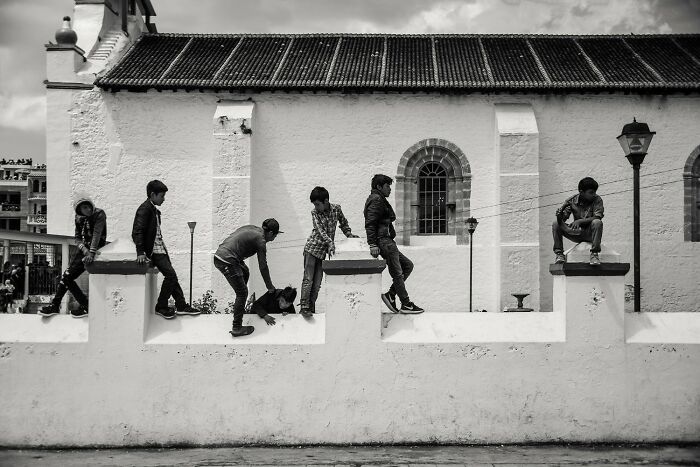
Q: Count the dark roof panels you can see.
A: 12